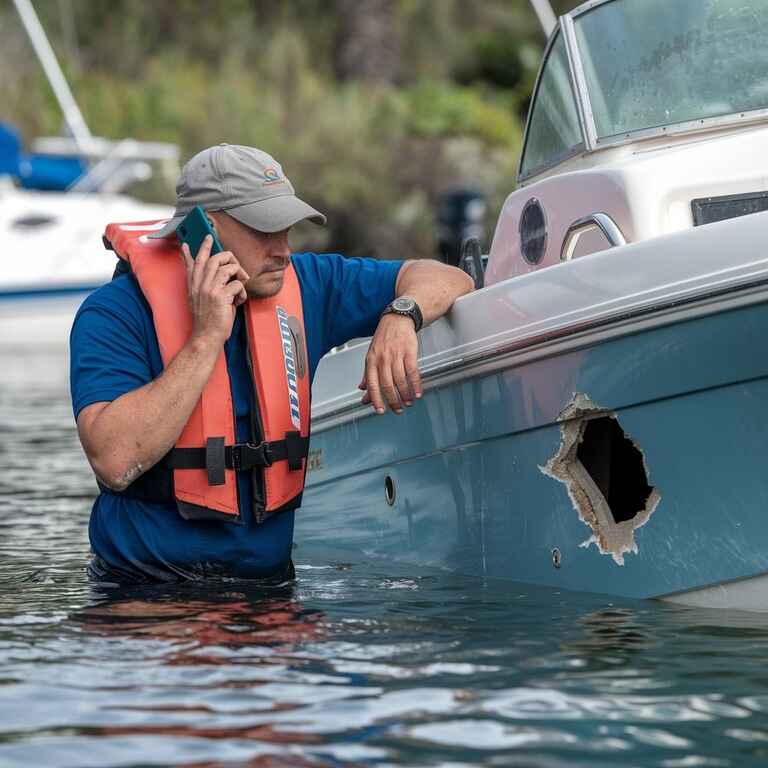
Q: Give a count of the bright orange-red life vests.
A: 1